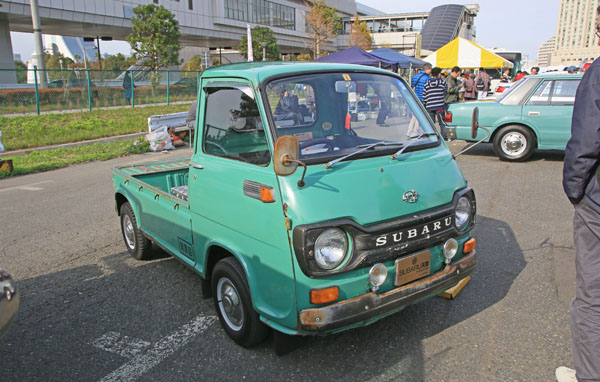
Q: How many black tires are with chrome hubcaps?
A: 3